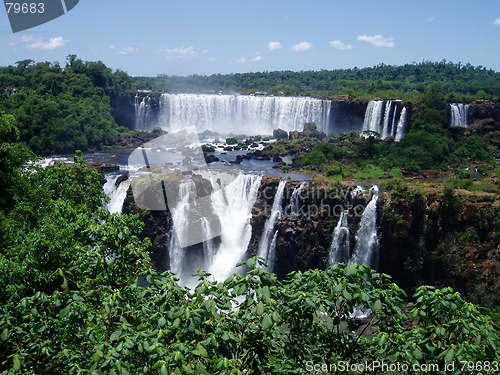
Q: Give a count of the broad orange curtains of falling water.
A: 0